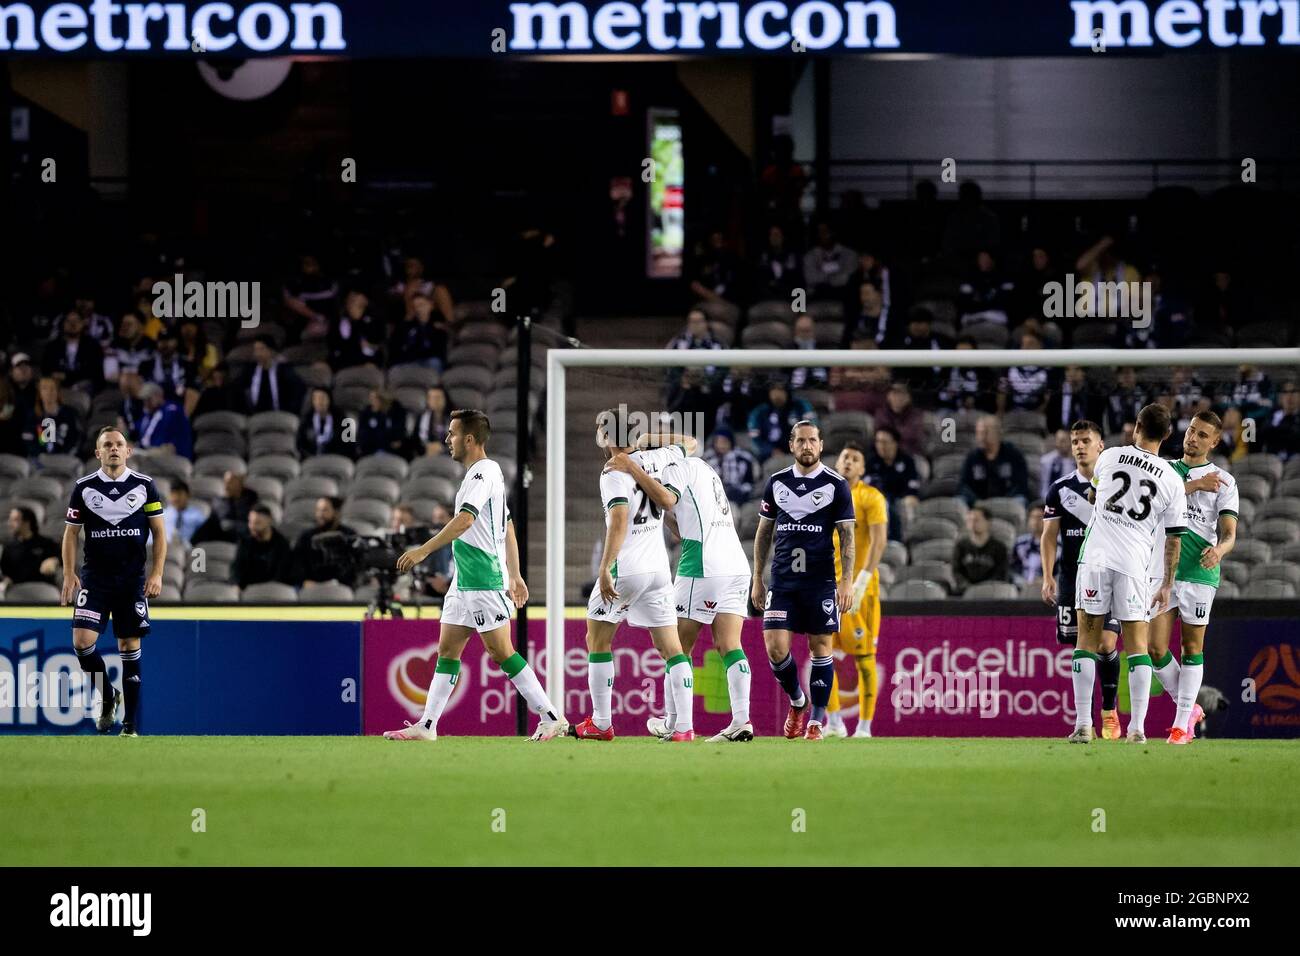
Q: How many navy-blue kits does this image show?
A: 3